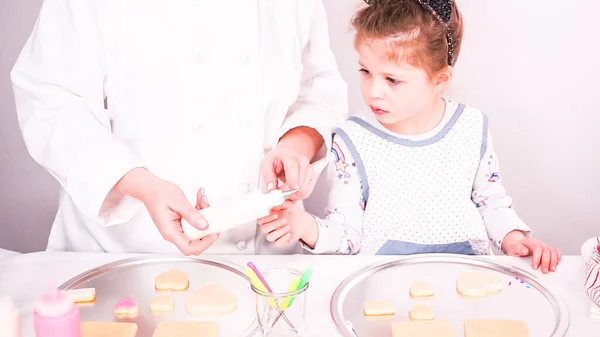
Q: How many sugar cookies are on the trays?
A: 13